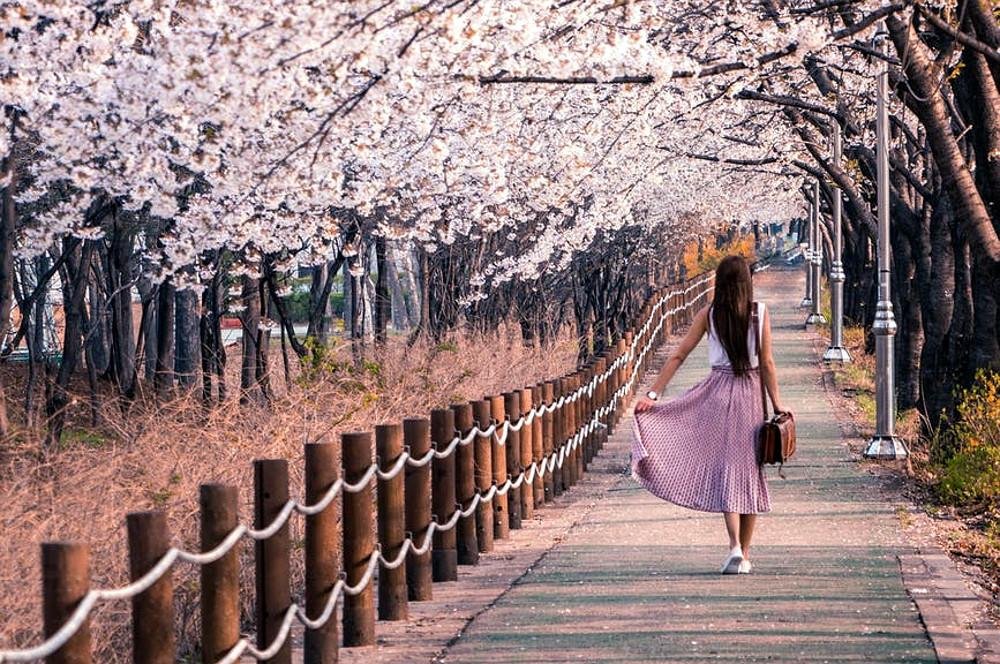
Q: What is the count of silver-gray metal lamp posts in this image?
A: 4